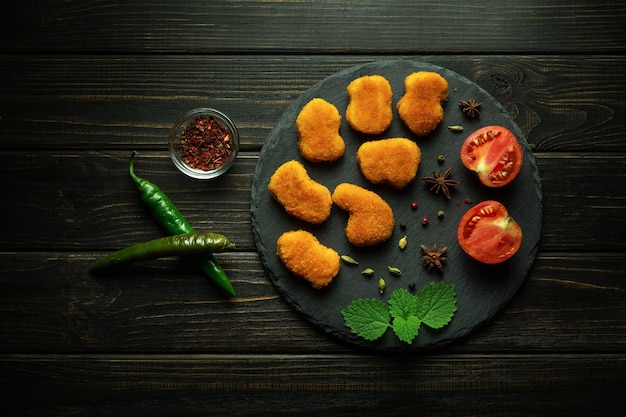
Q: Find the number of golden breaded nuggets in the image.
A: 7